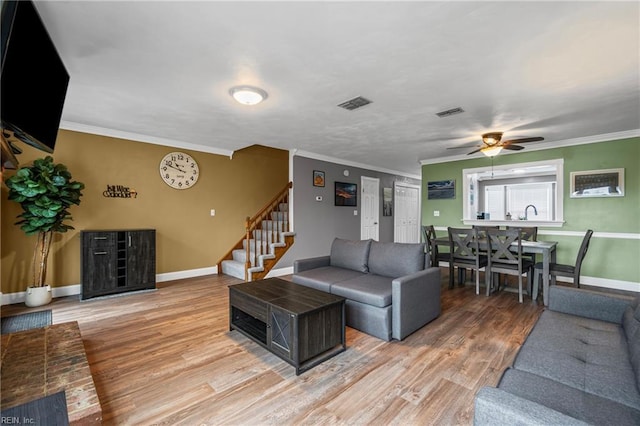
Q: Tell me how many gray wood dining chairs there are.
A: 6